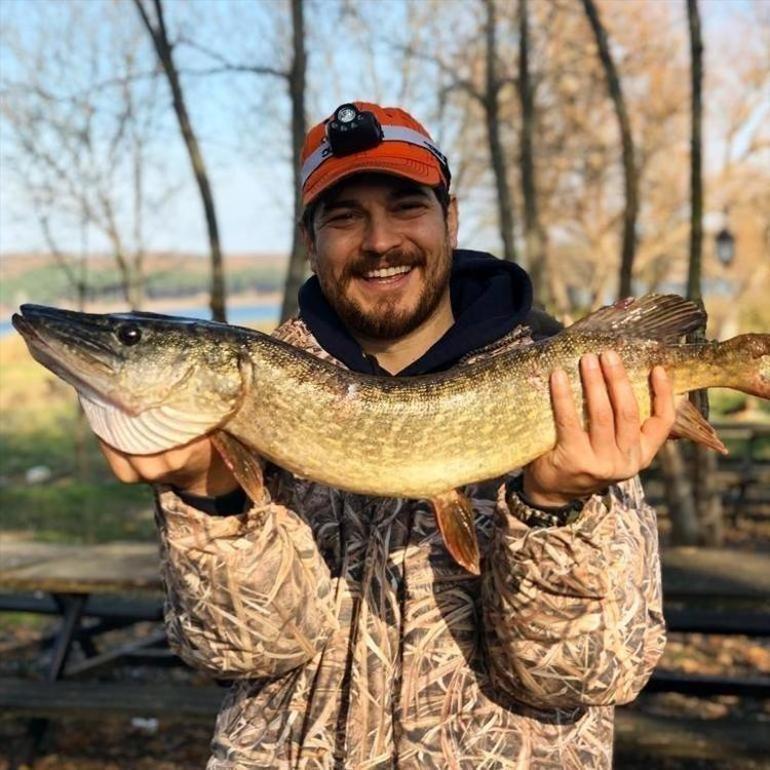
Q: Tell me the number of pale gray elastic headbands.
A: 1